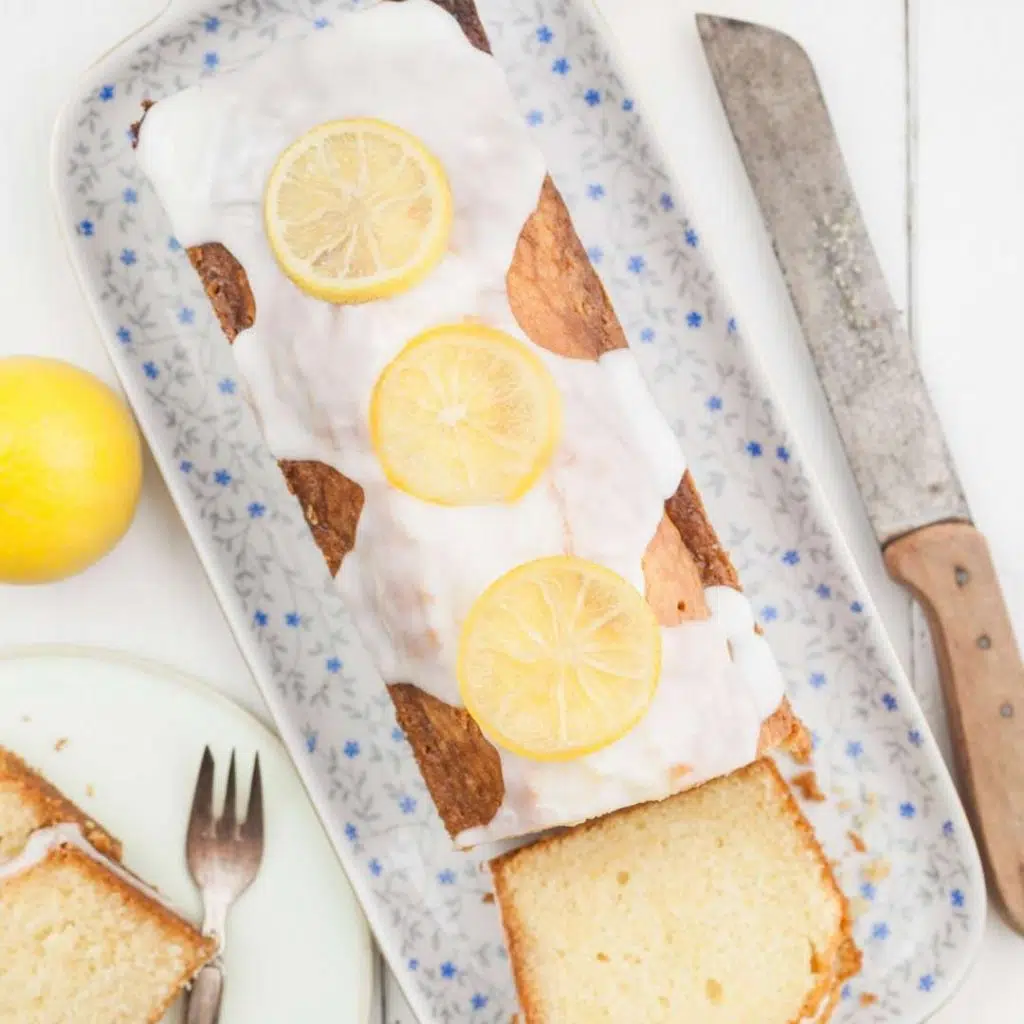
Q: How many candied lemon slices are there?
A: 3